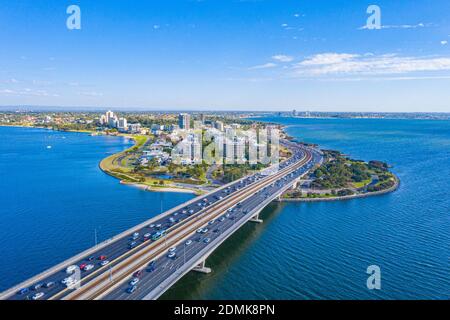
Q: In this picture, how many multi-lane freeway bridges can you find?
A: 1